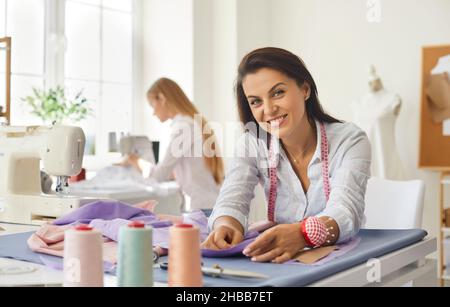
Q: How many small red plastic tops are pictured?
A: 3